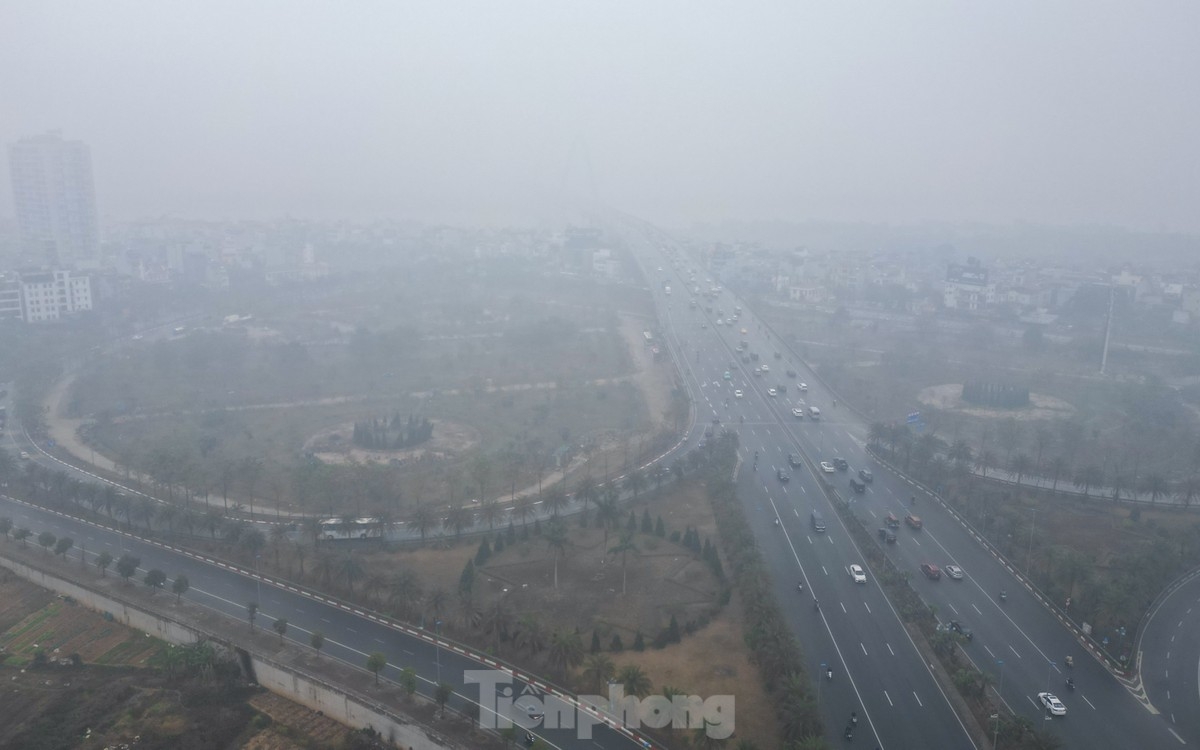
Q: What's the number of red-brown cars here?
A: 3